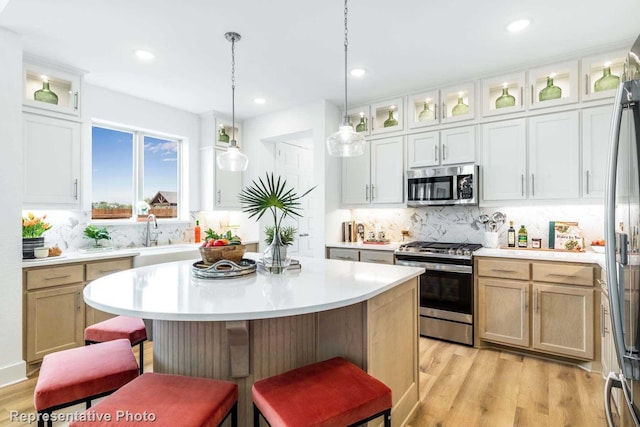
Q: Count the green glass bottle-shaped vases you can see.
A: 9